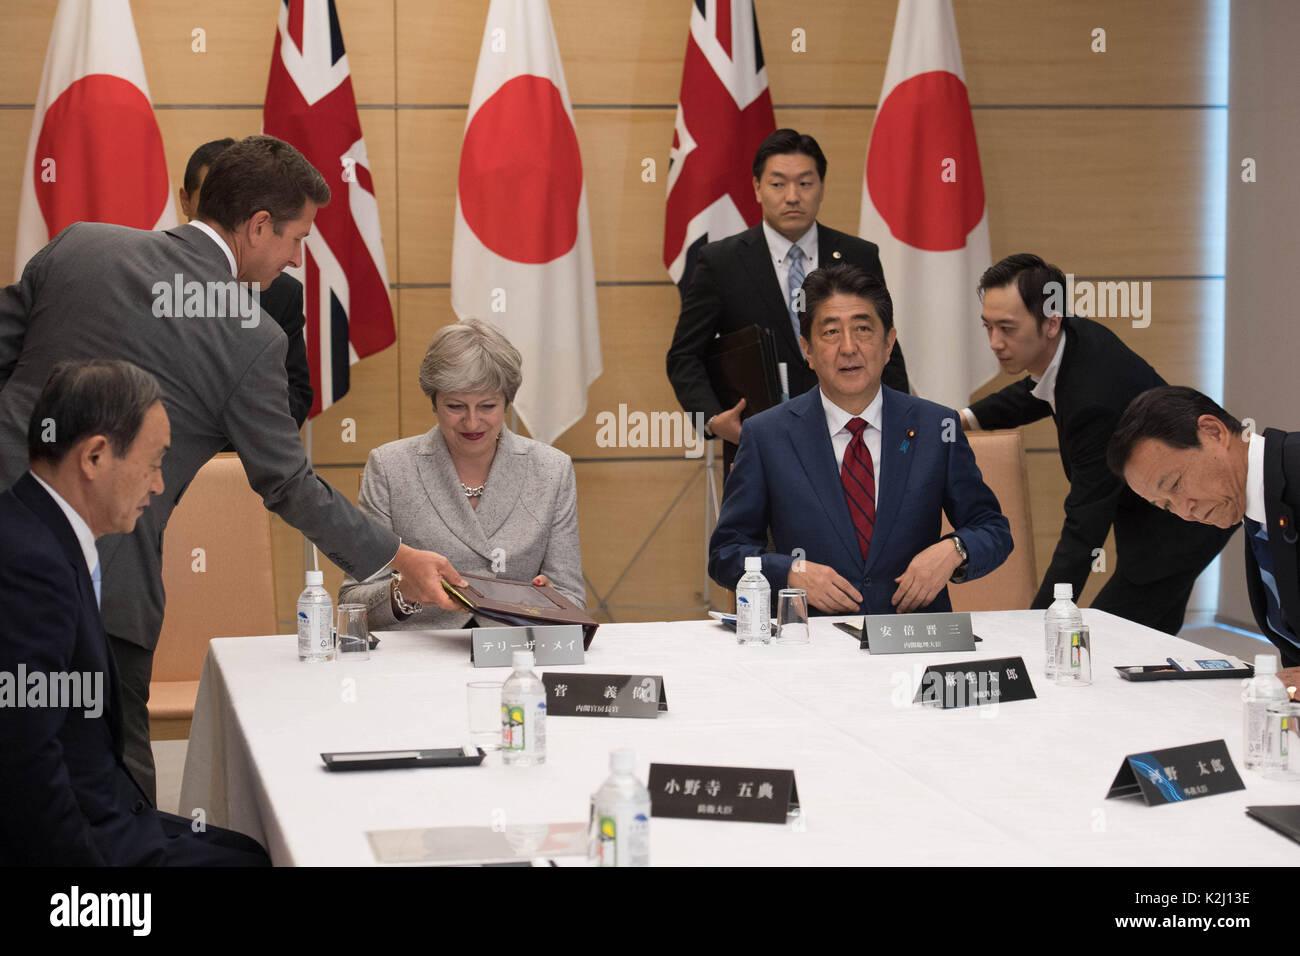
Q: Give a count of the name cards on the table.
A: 6